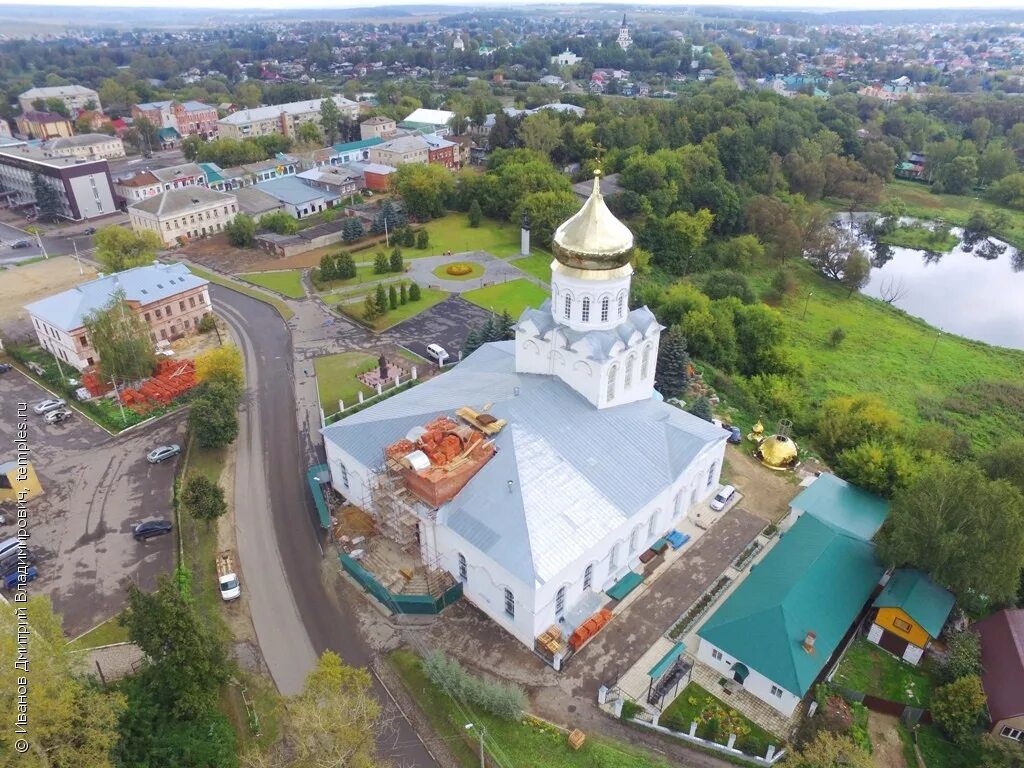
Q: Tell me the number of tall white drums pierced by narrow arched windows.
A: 1